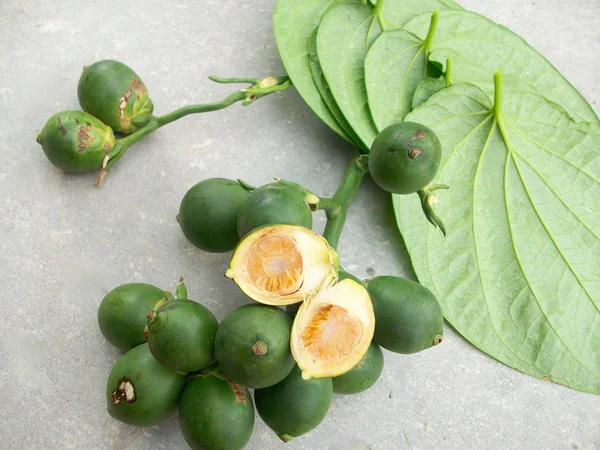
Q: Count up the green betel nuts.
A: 13